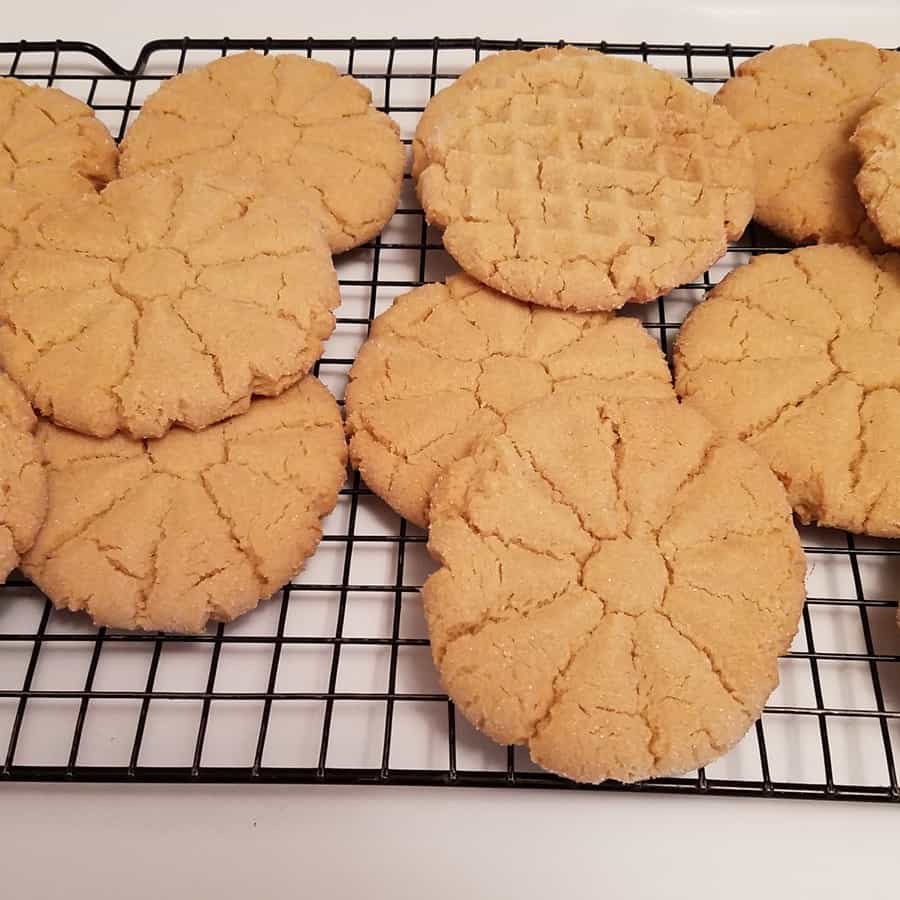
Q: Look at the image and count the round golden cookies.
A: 11